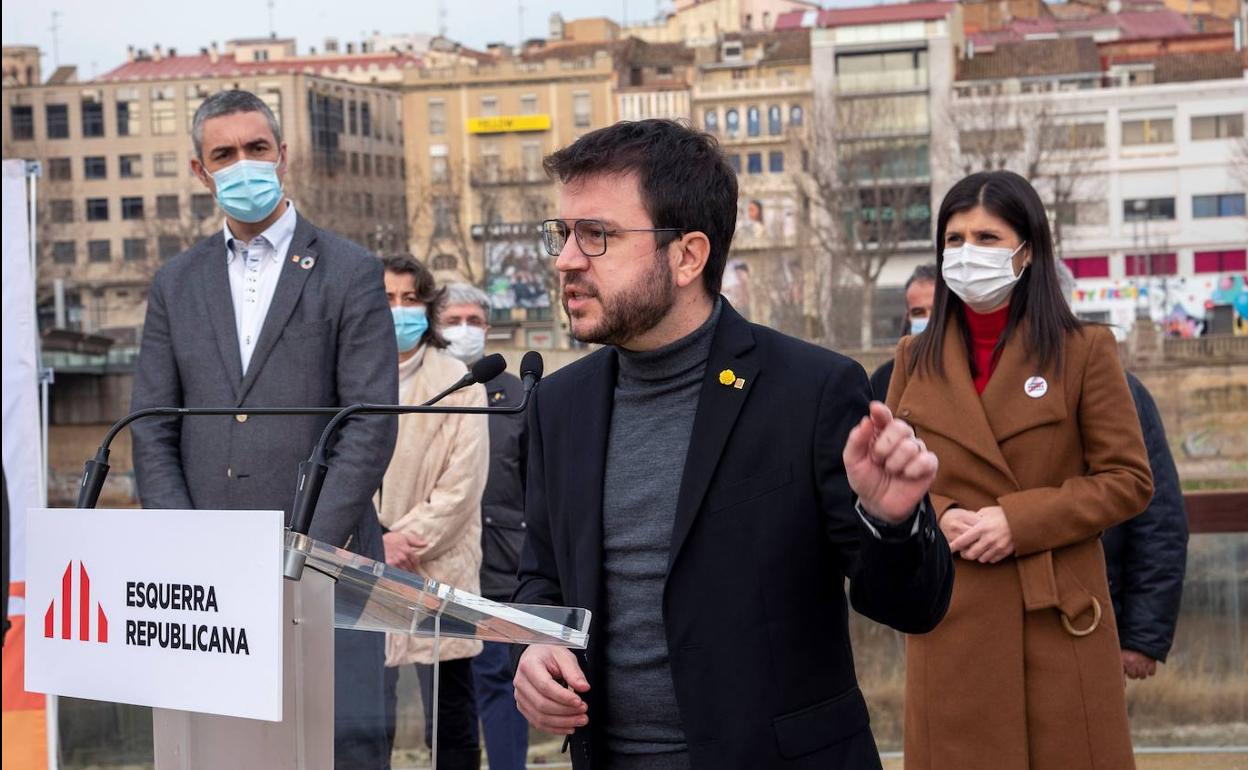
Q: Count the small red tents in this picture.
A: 0